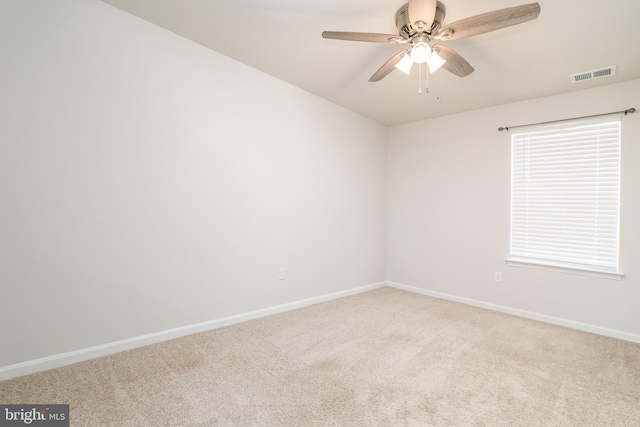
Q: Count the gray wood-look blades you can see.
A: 5